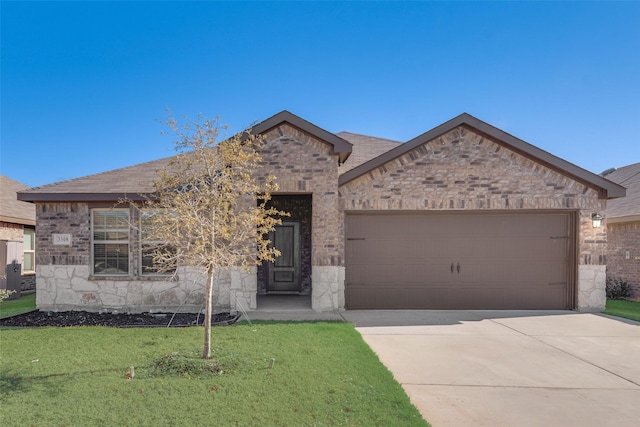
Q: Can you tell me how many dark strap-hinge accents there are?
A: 4